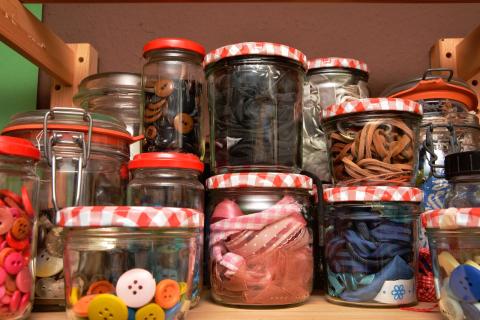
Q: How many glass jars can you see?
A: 14